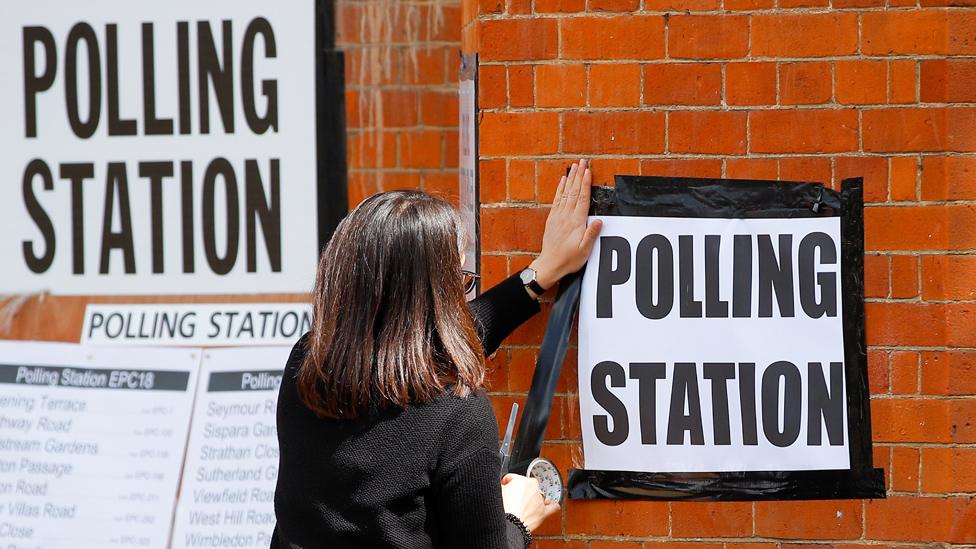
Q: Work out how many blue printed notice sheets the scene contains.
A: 0